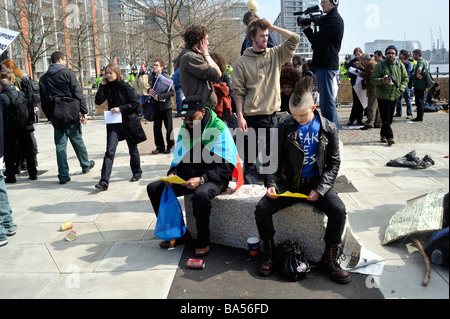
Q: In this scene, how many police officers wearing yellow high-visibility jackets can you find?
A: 5